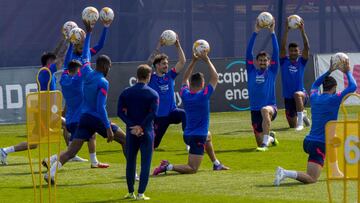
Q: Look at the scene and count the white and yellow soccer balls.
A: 9